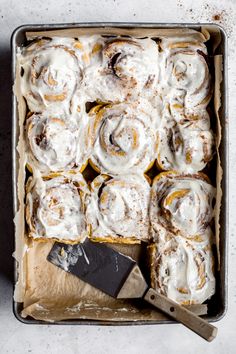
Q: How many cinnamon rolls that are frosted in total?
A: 10